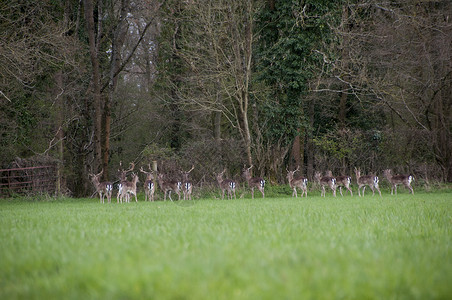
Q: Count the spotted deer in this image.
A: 13